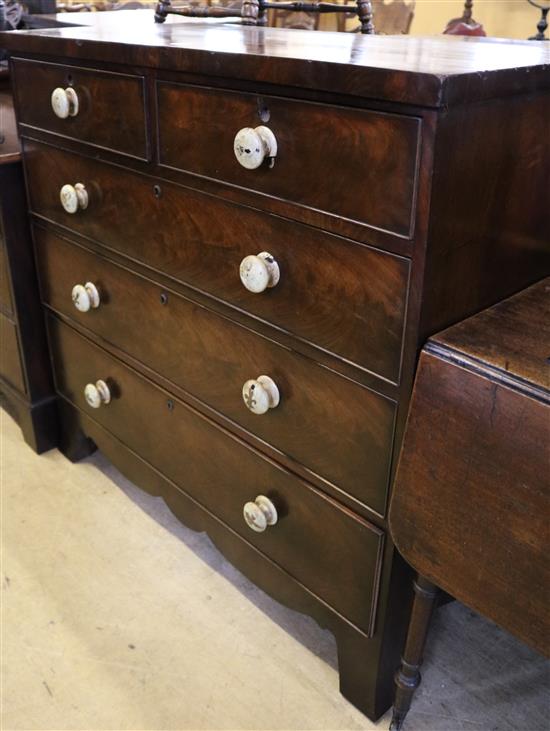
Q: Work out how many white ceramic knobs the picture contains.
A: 8